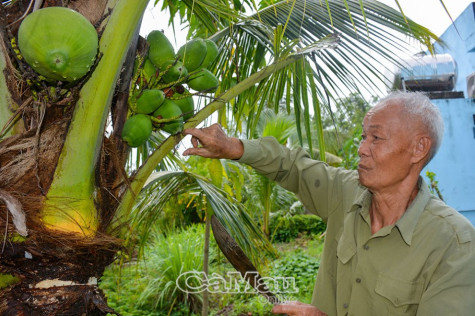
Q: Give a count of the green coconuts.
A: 11